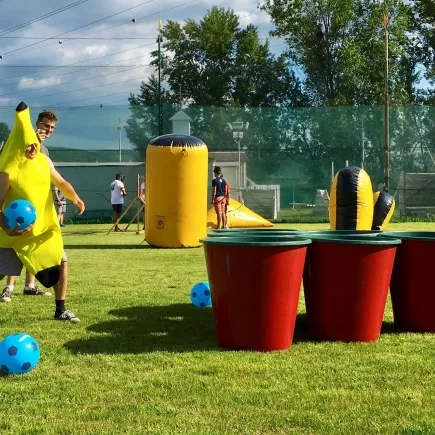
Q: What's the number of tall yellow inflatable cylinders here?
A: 1